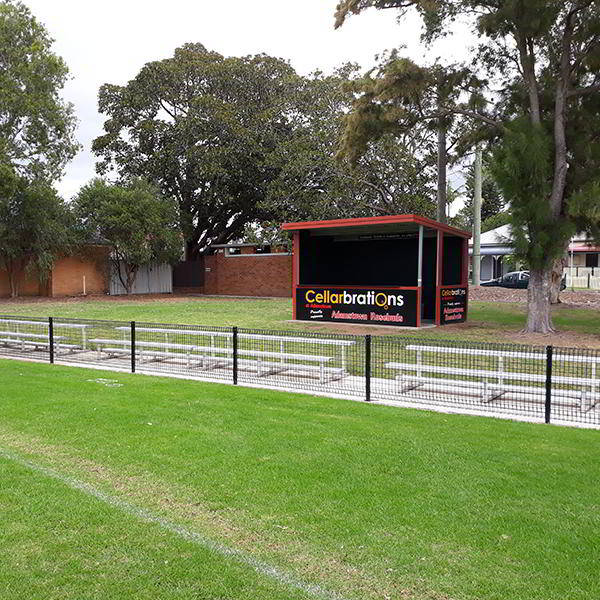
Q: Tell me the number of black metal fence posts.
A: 5